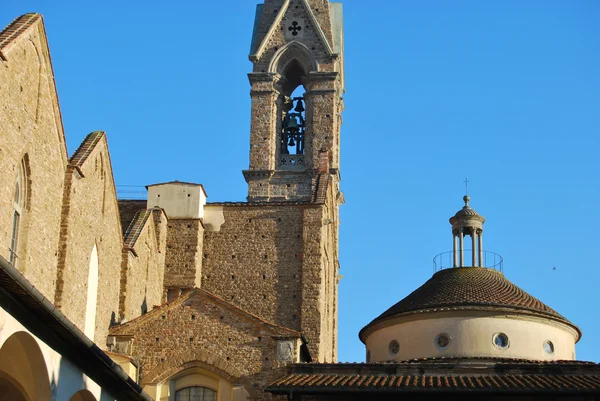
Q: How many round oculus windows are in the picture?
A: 4